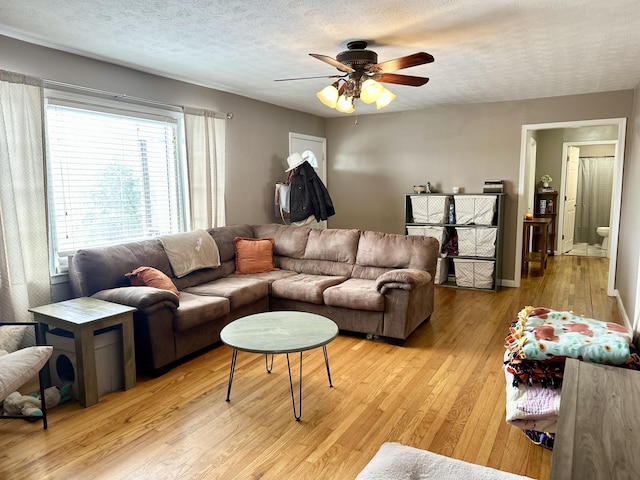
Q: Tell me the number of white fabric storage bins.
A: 6